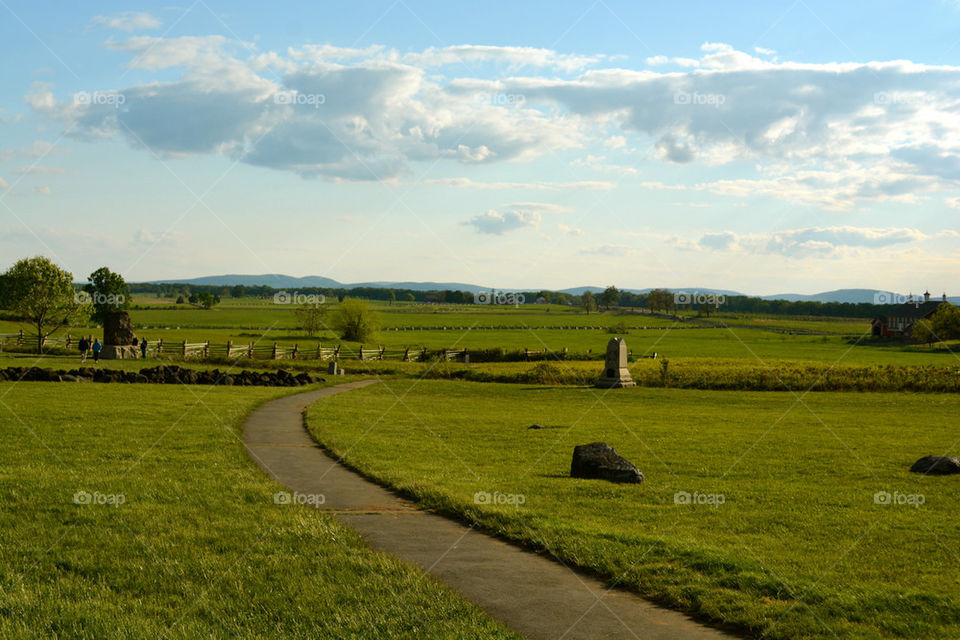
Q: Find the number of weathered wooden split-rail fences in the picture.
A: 1